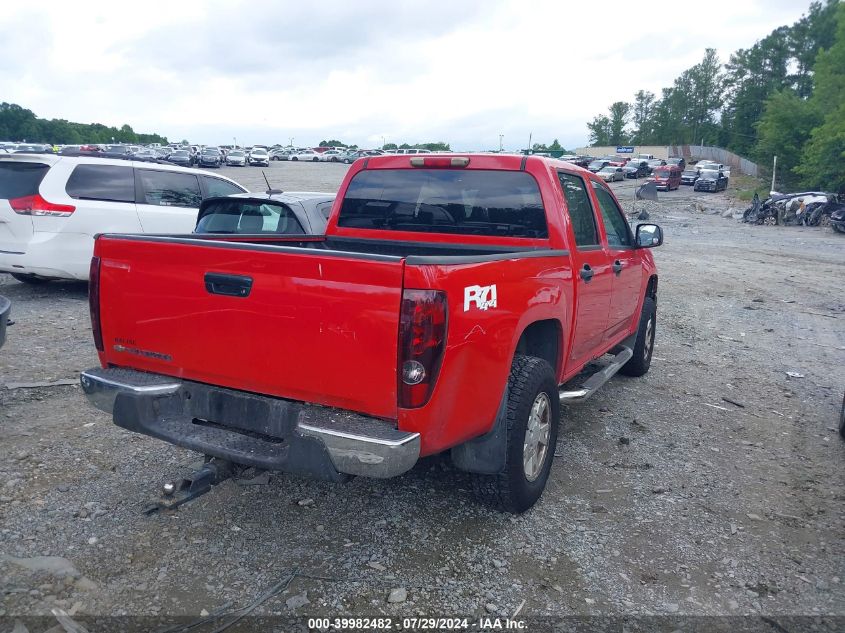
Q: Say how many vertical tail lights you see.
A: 2